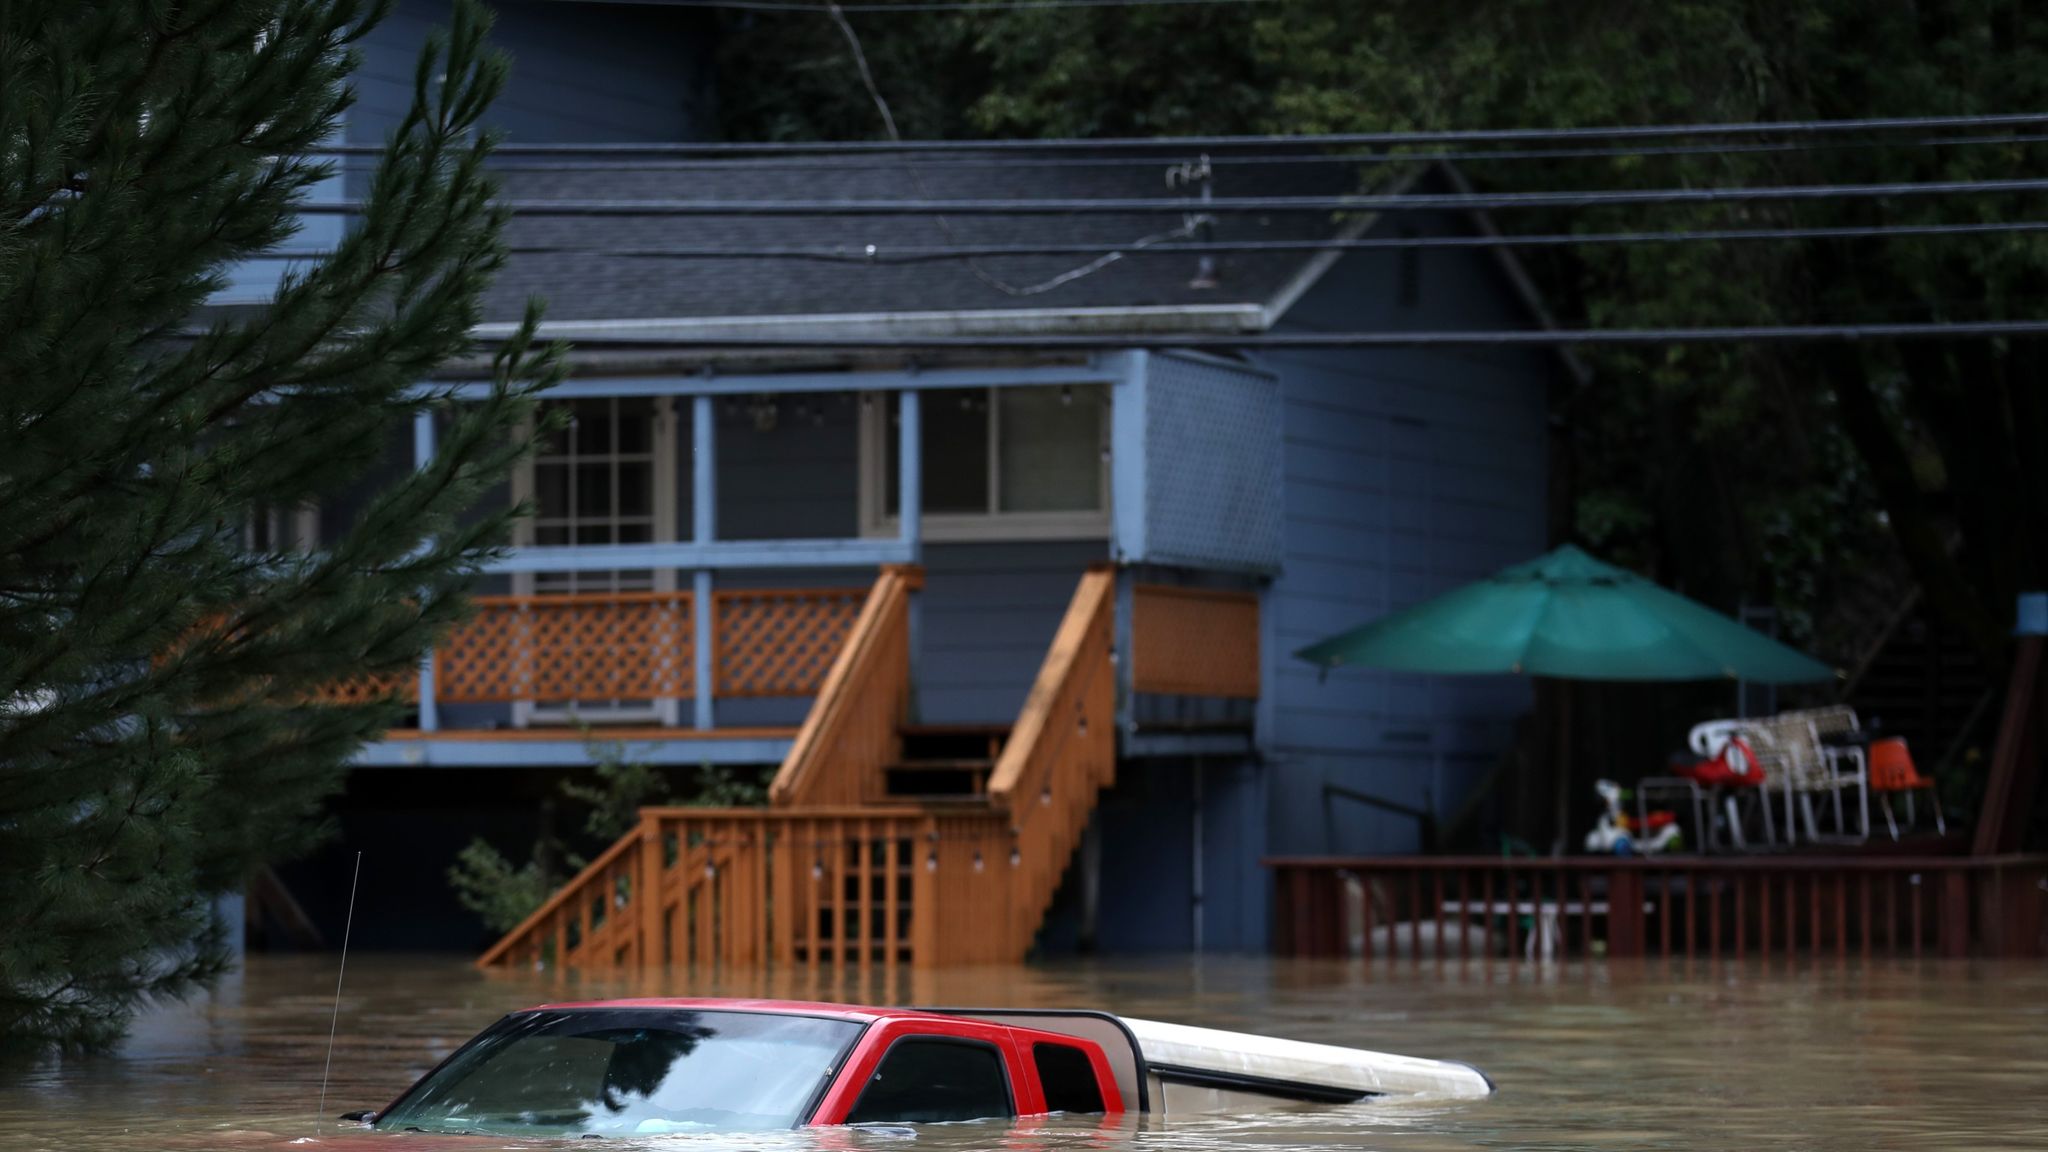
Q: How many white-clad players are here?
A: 0